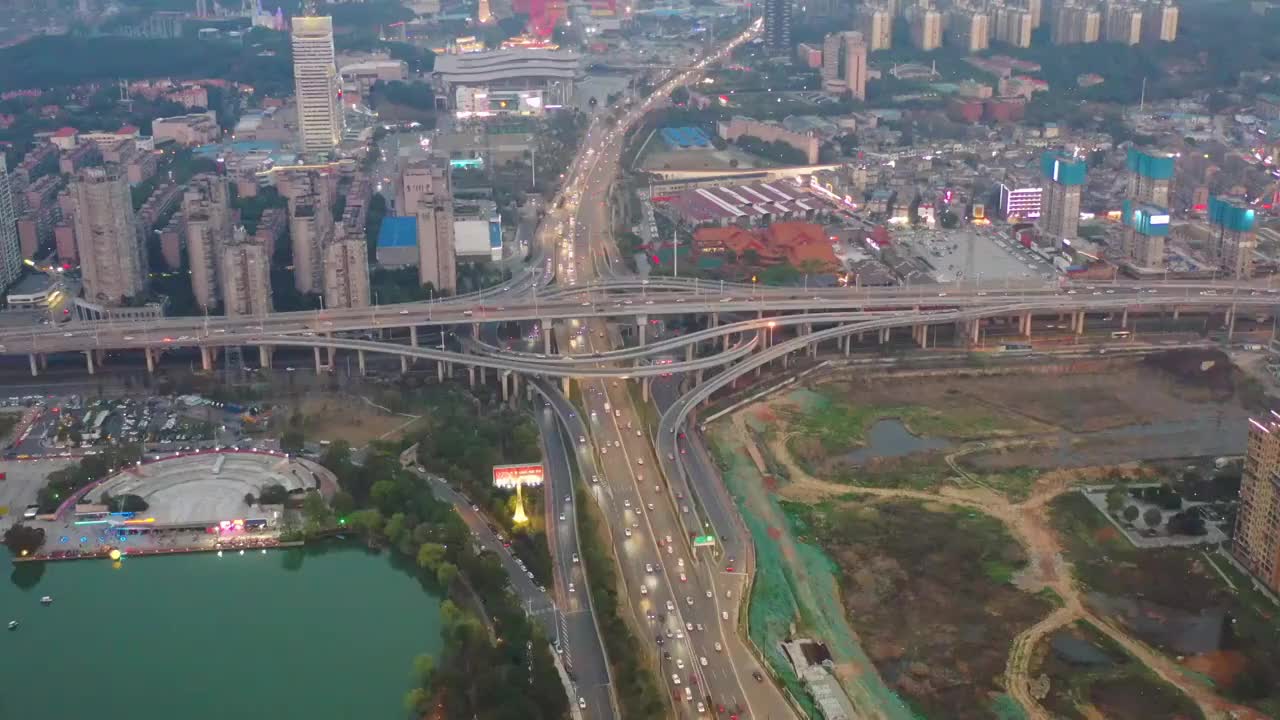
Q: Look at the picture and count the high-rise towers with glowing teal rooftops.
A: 4